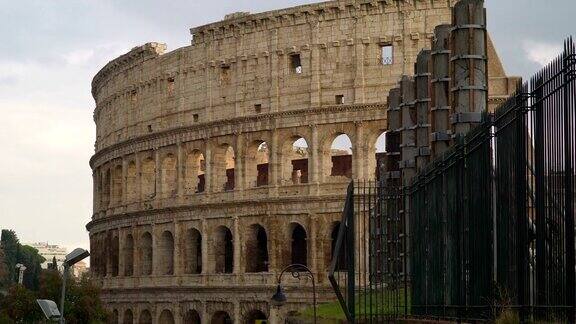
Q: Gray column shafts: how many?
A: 5